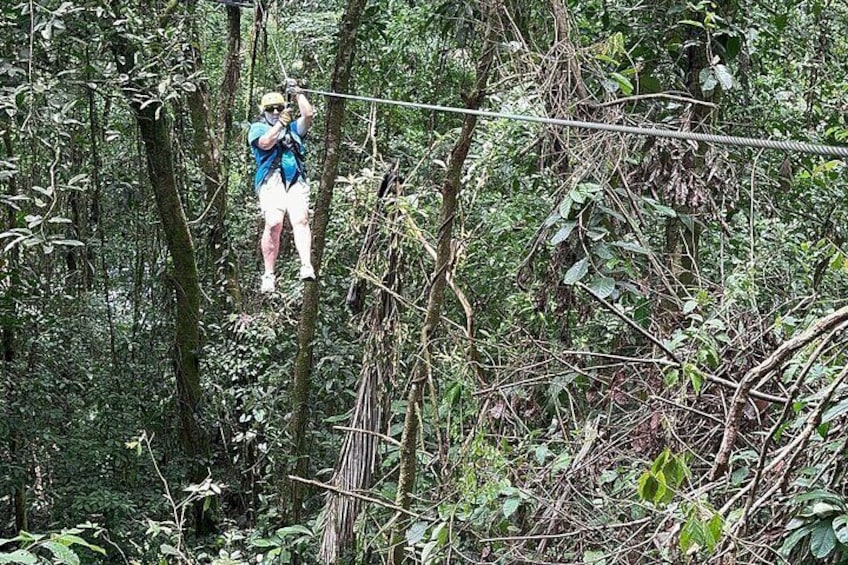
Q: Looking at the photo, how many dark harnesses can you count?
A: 1